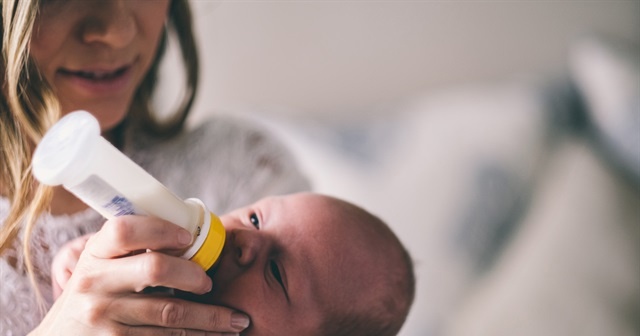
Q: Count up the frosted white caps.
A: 1